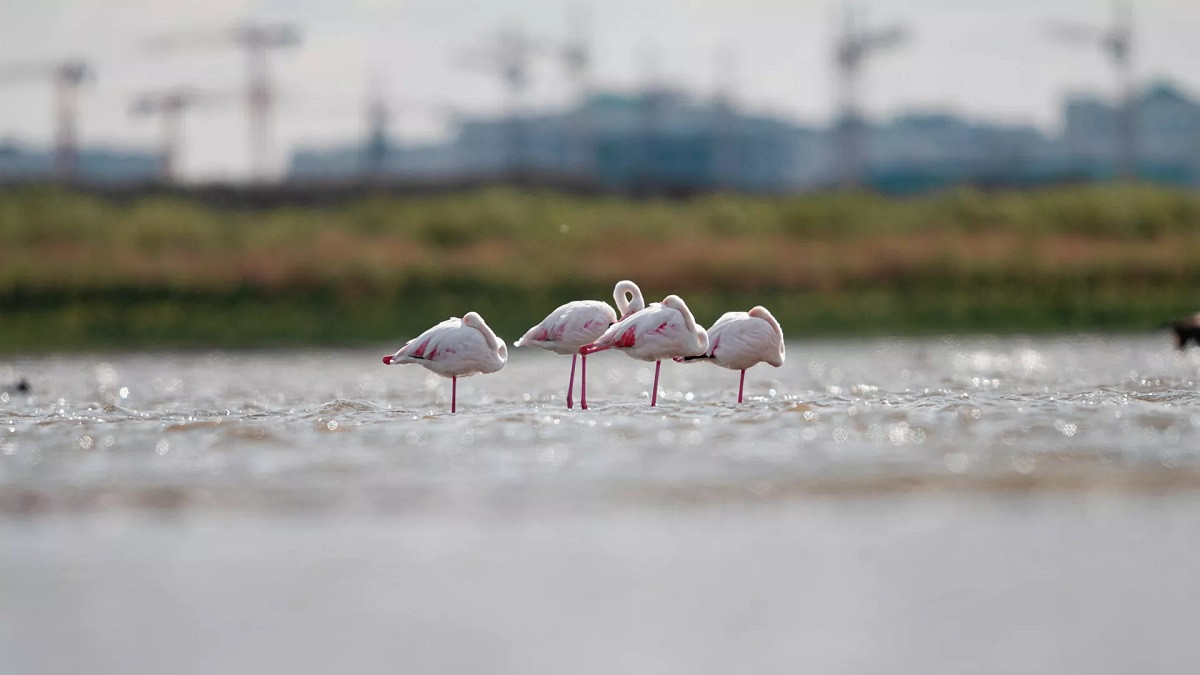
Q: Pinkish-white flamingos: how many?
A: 4